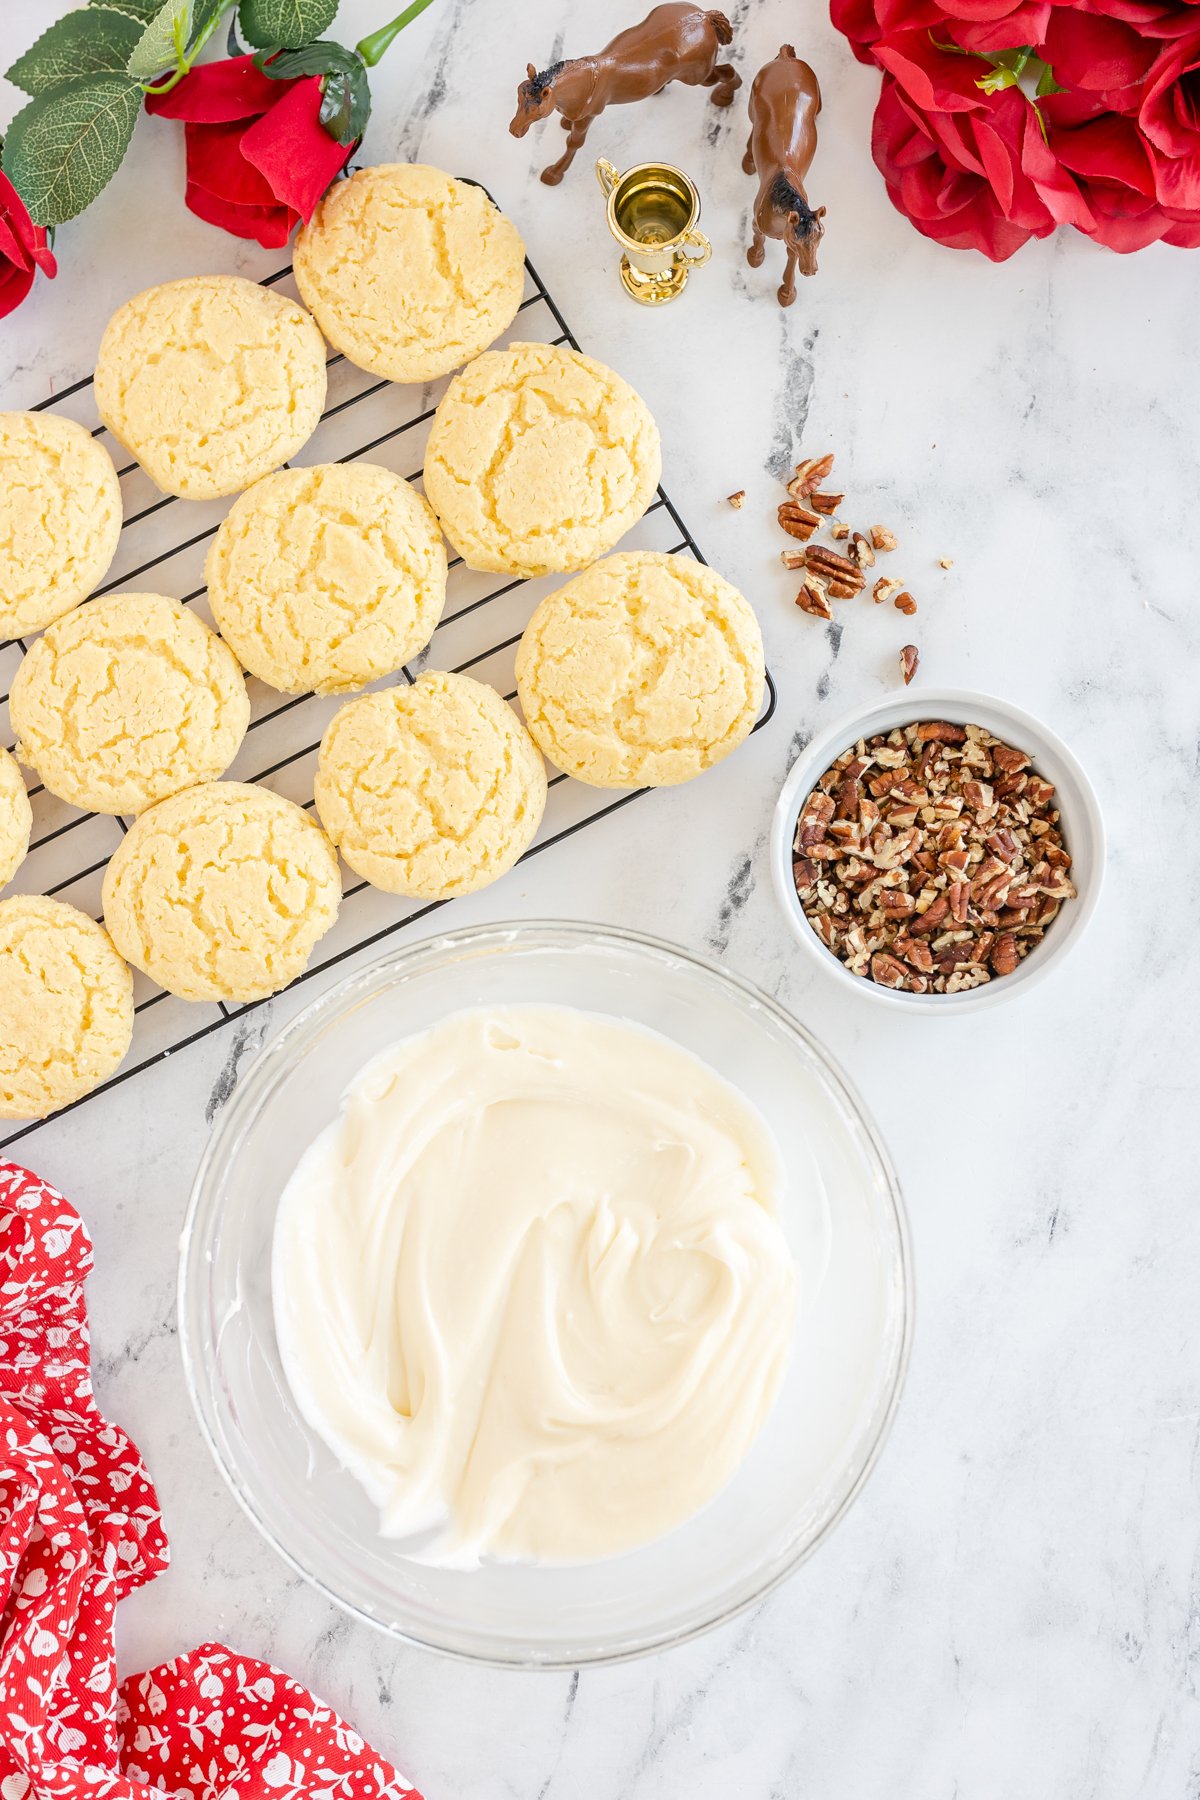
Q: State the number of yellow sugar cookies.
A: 11